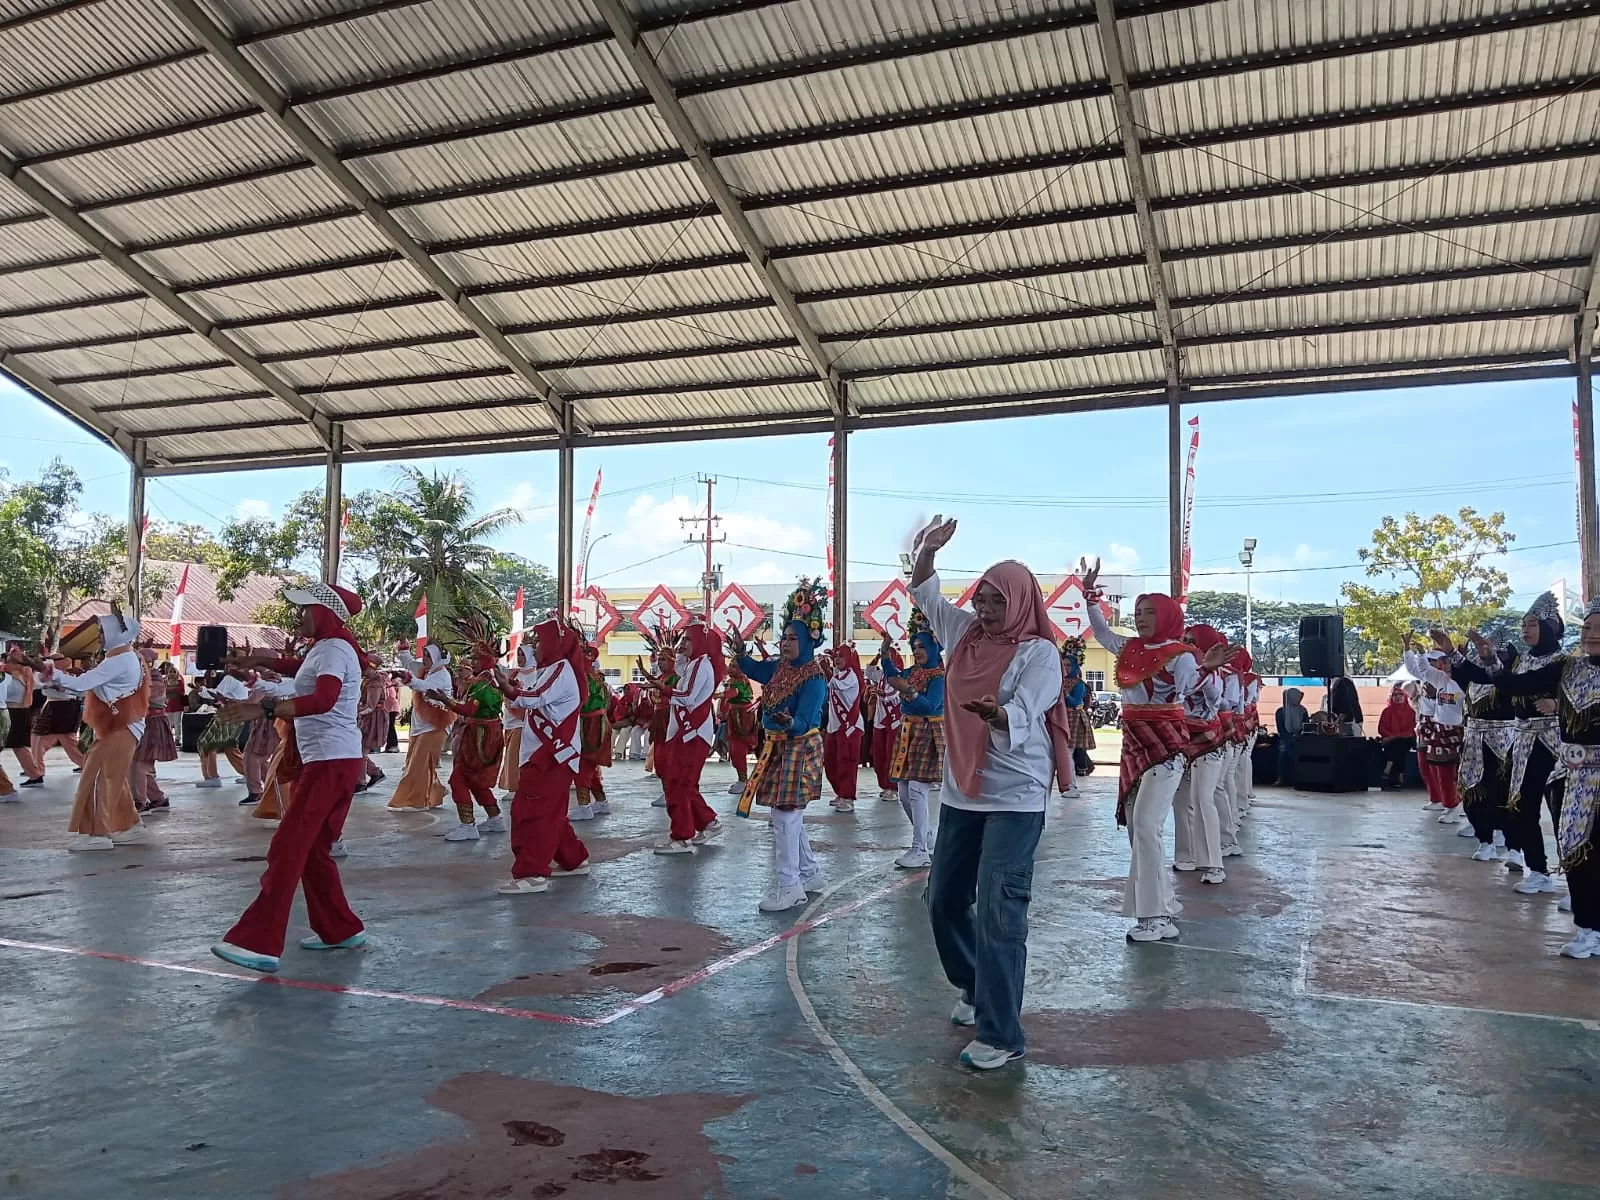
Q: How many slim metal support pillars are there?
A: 6